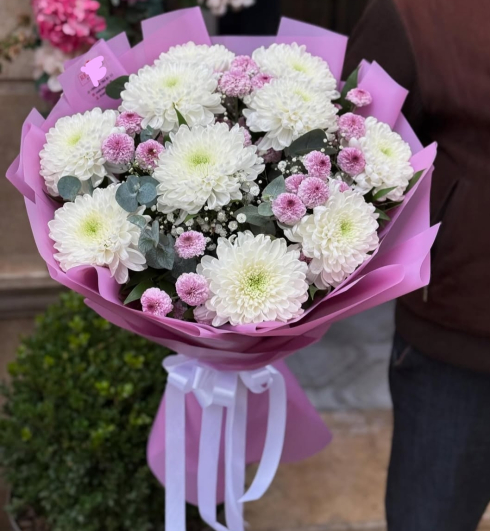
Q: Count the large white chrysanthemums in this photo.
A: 10